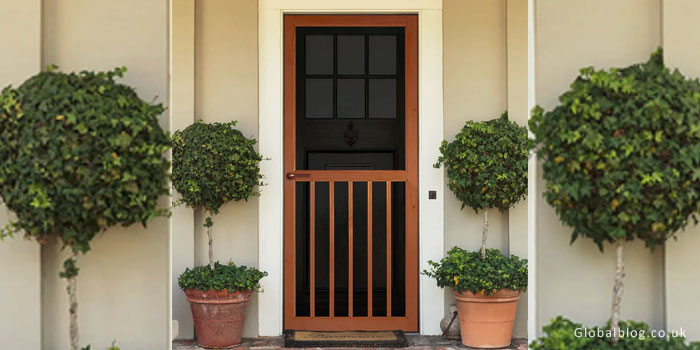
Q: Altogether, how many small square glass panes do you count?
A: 6